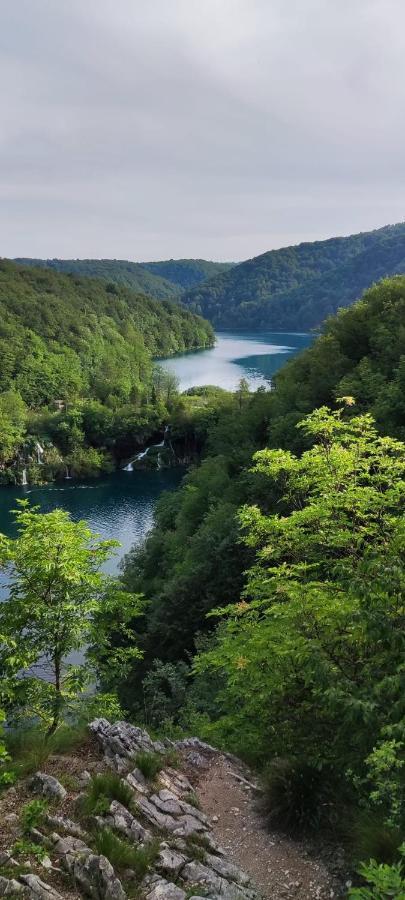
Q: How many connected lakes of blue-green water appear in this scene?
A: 2